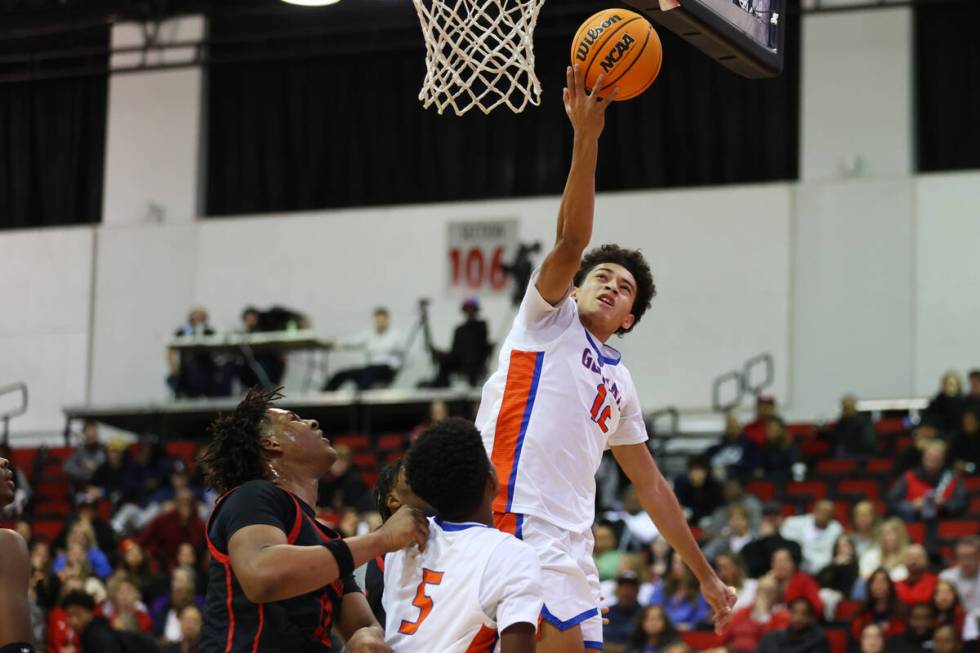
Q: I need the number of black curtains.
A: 3